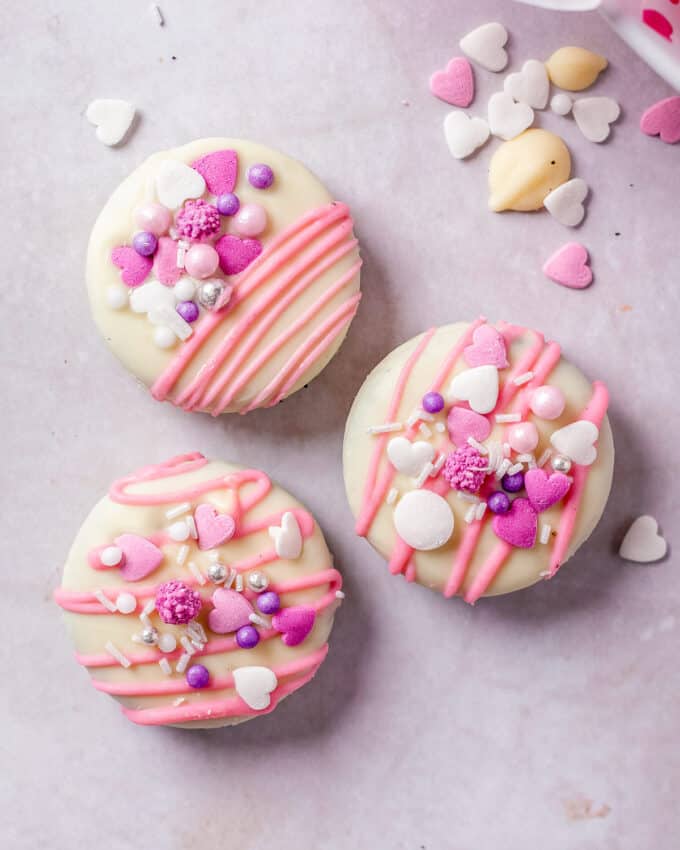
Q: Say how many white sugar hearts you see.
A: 15